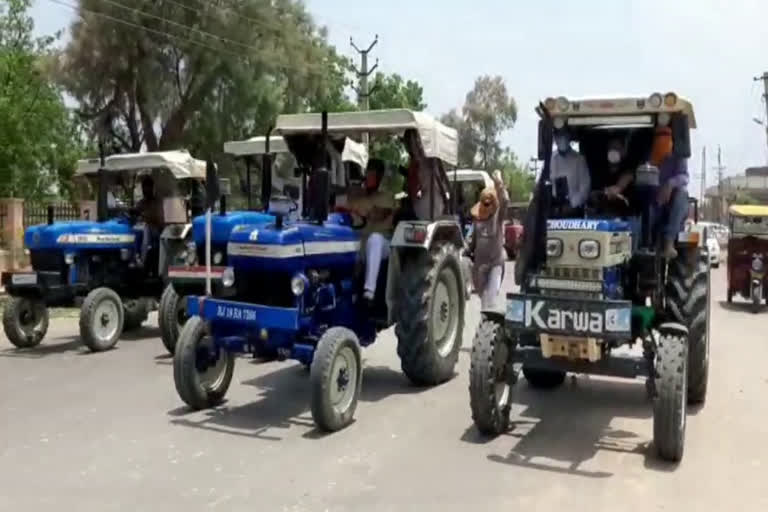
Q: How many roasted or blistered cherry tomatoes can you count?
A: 0